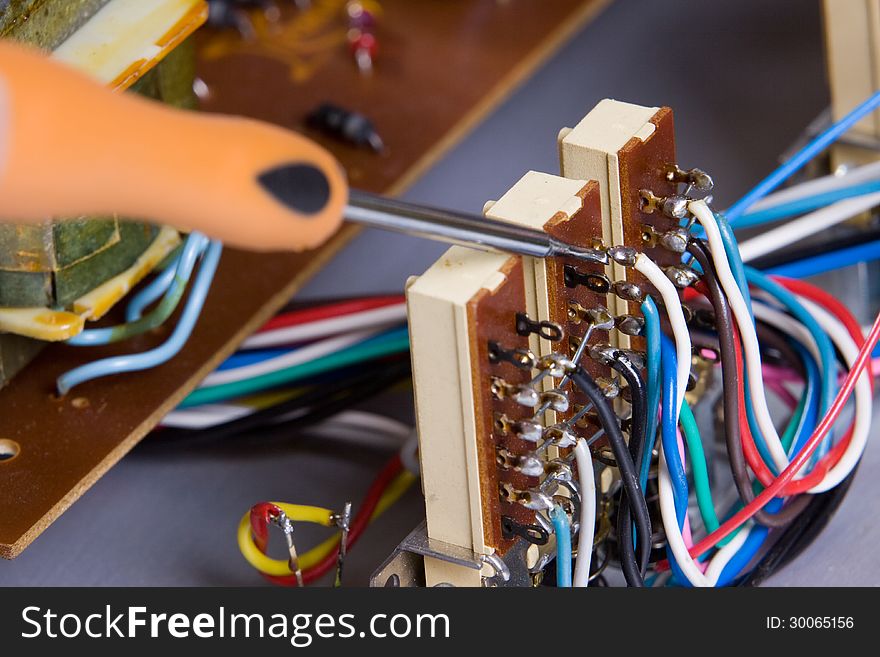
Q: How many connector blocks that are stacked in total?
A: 3